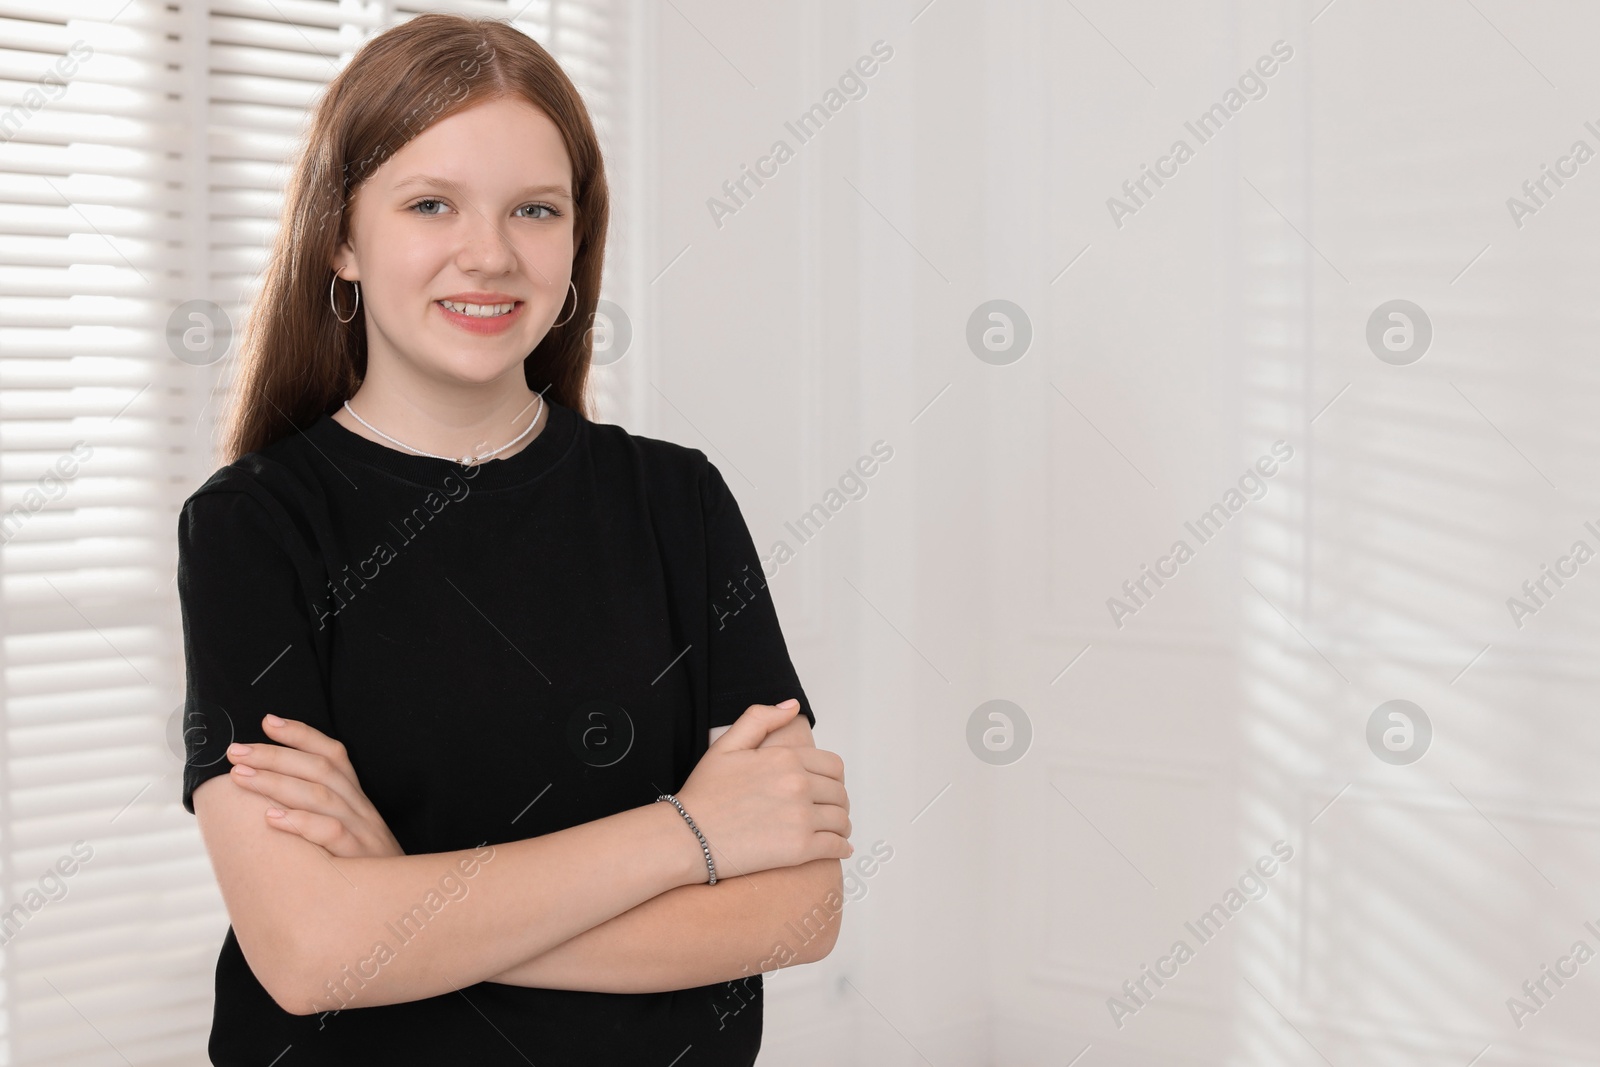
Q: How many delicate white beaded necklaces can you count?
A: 1